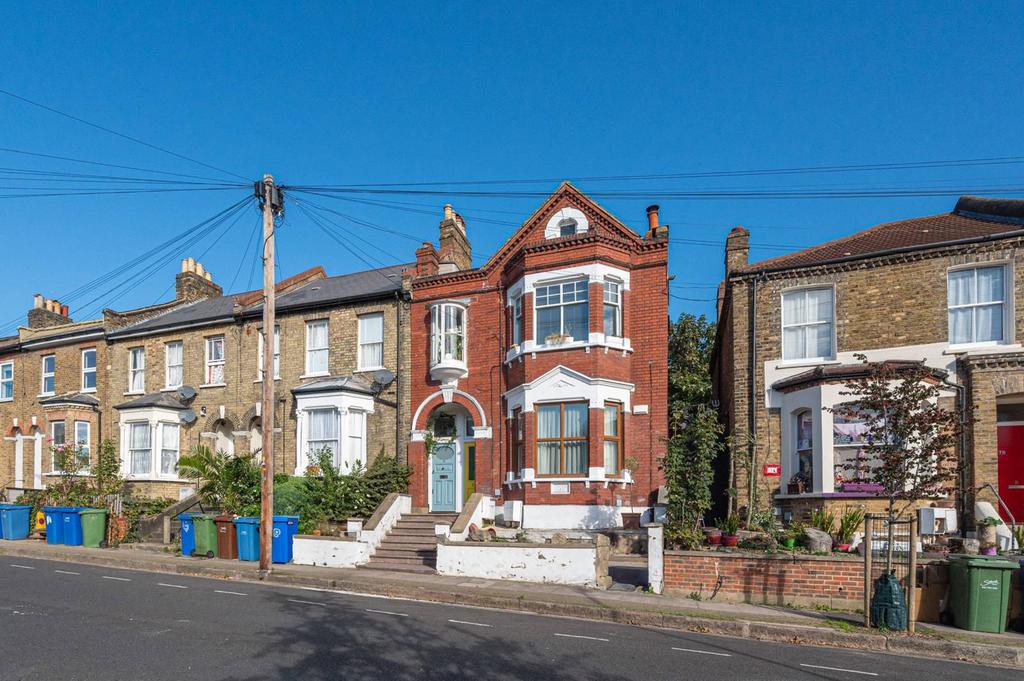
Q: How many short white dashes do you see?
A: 11